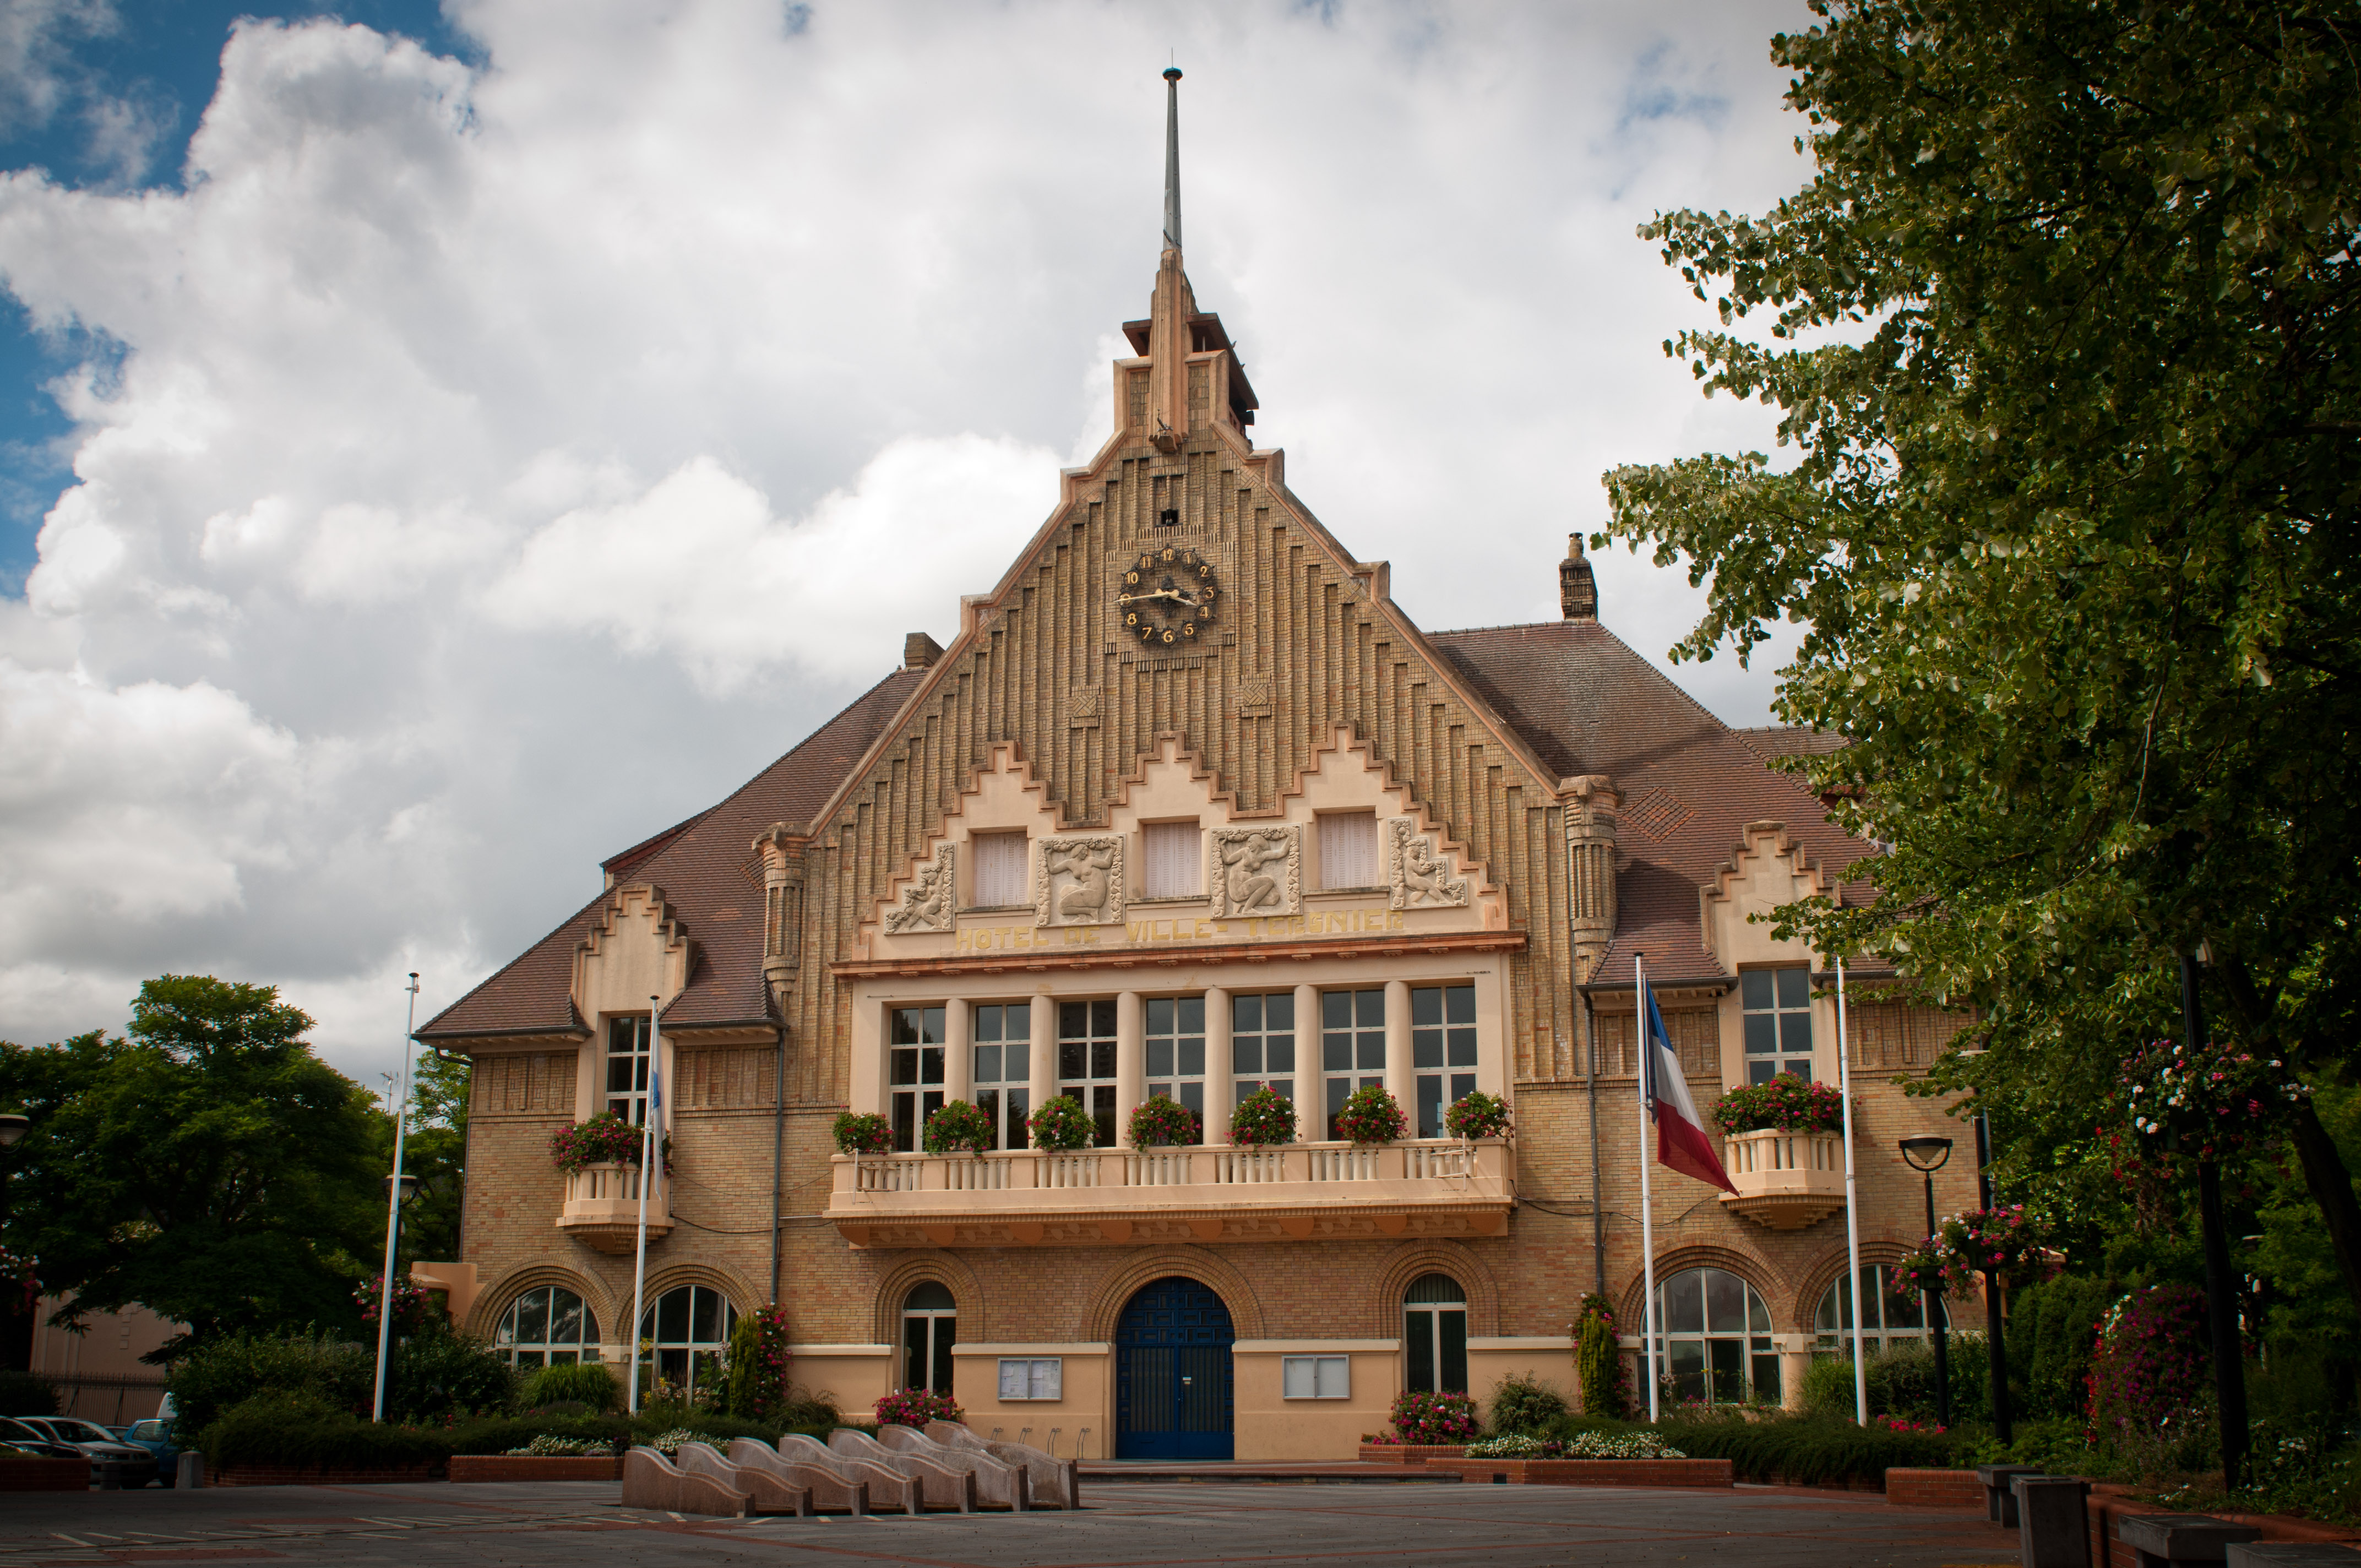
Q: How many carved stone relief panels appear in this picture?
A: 4